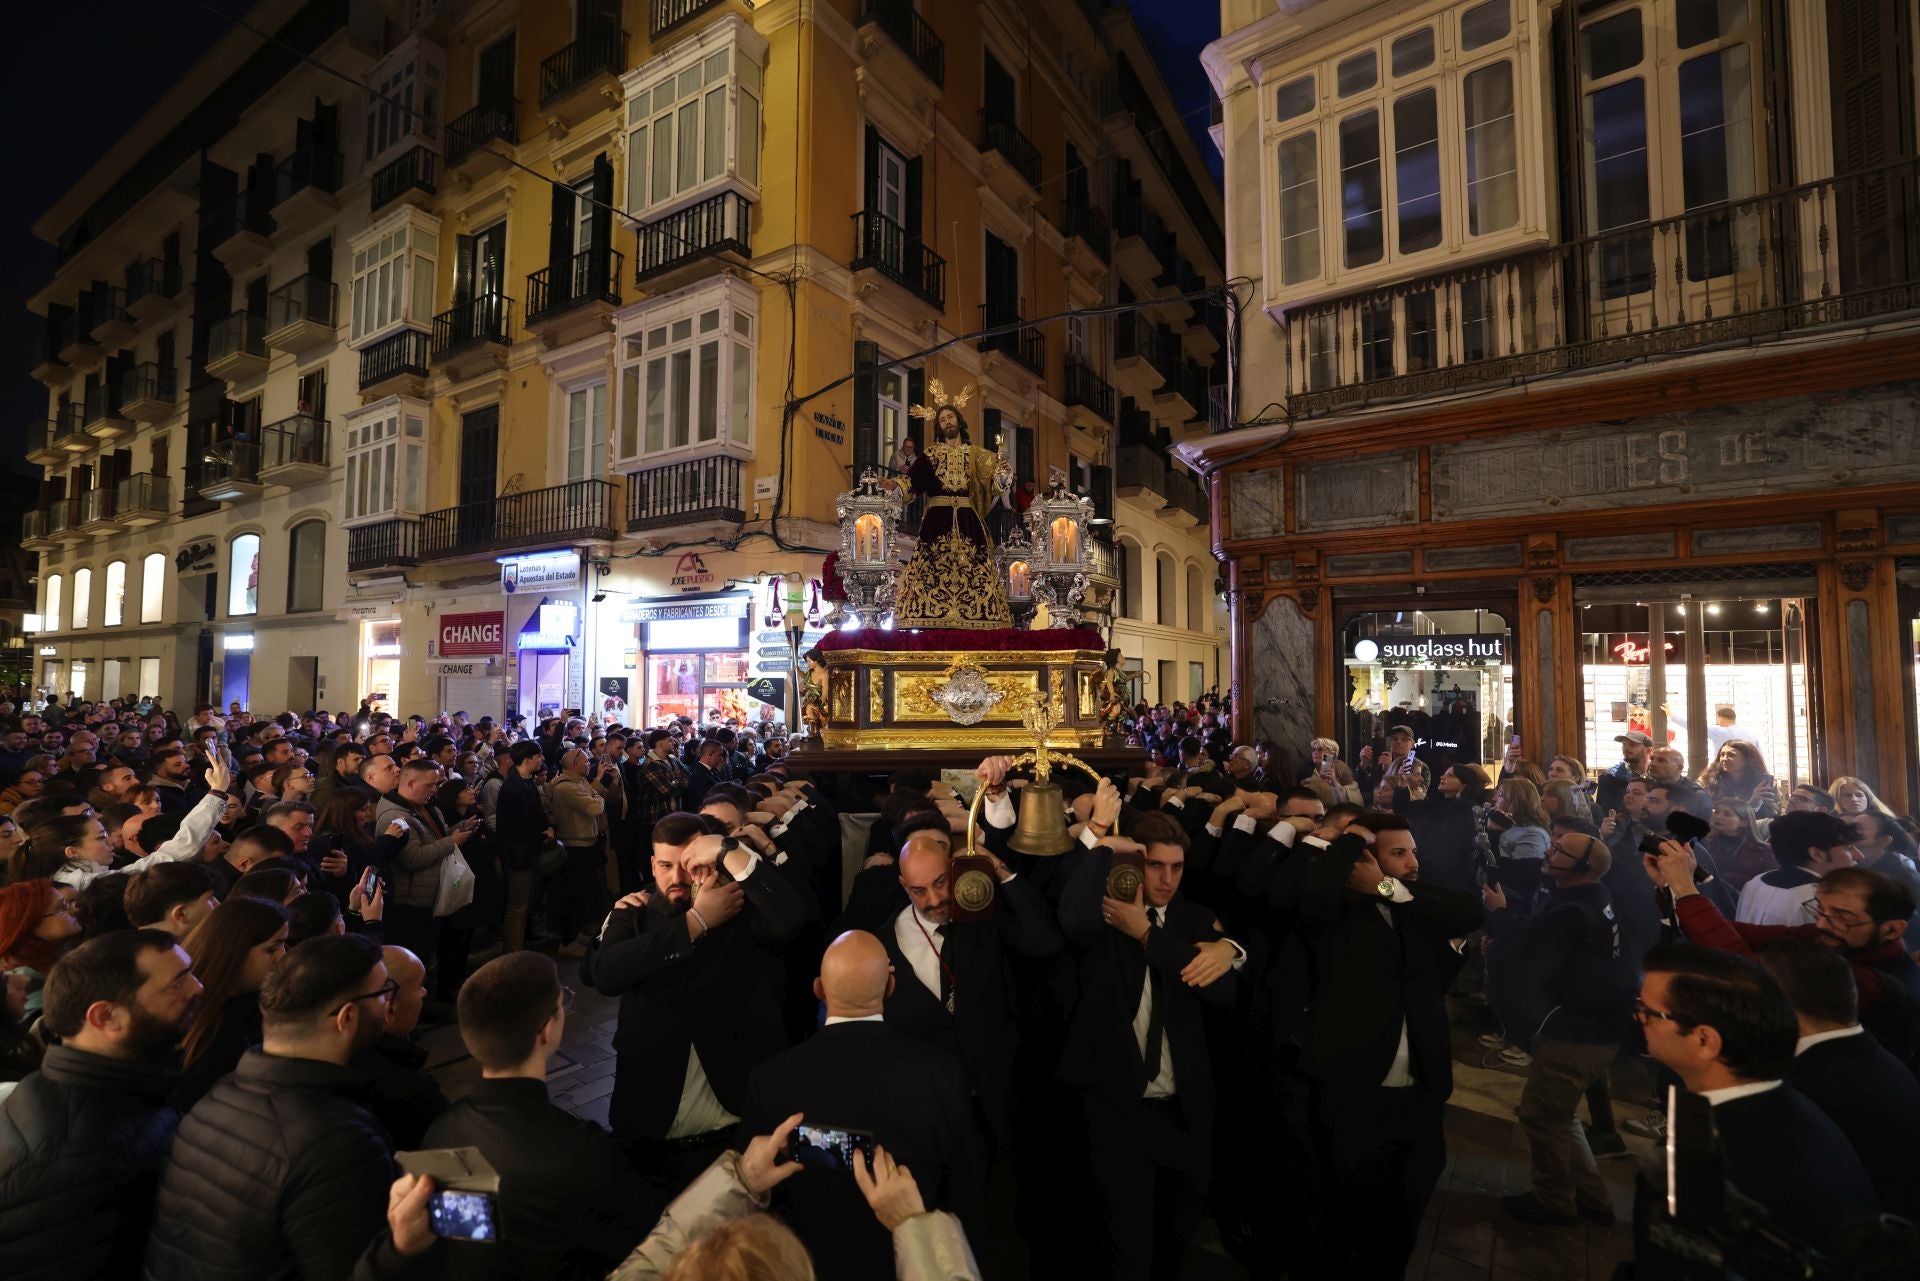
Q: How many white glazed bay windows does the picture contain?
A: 6